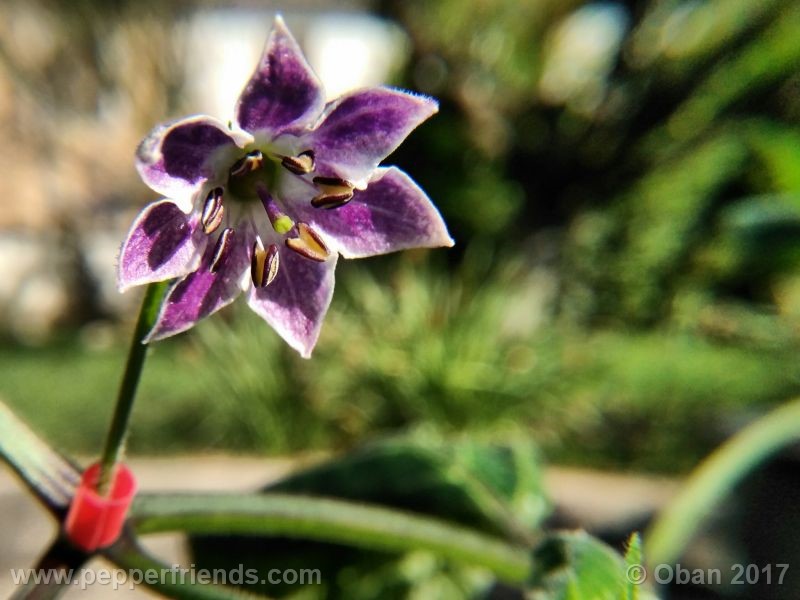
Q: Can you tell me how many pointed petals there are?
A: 7